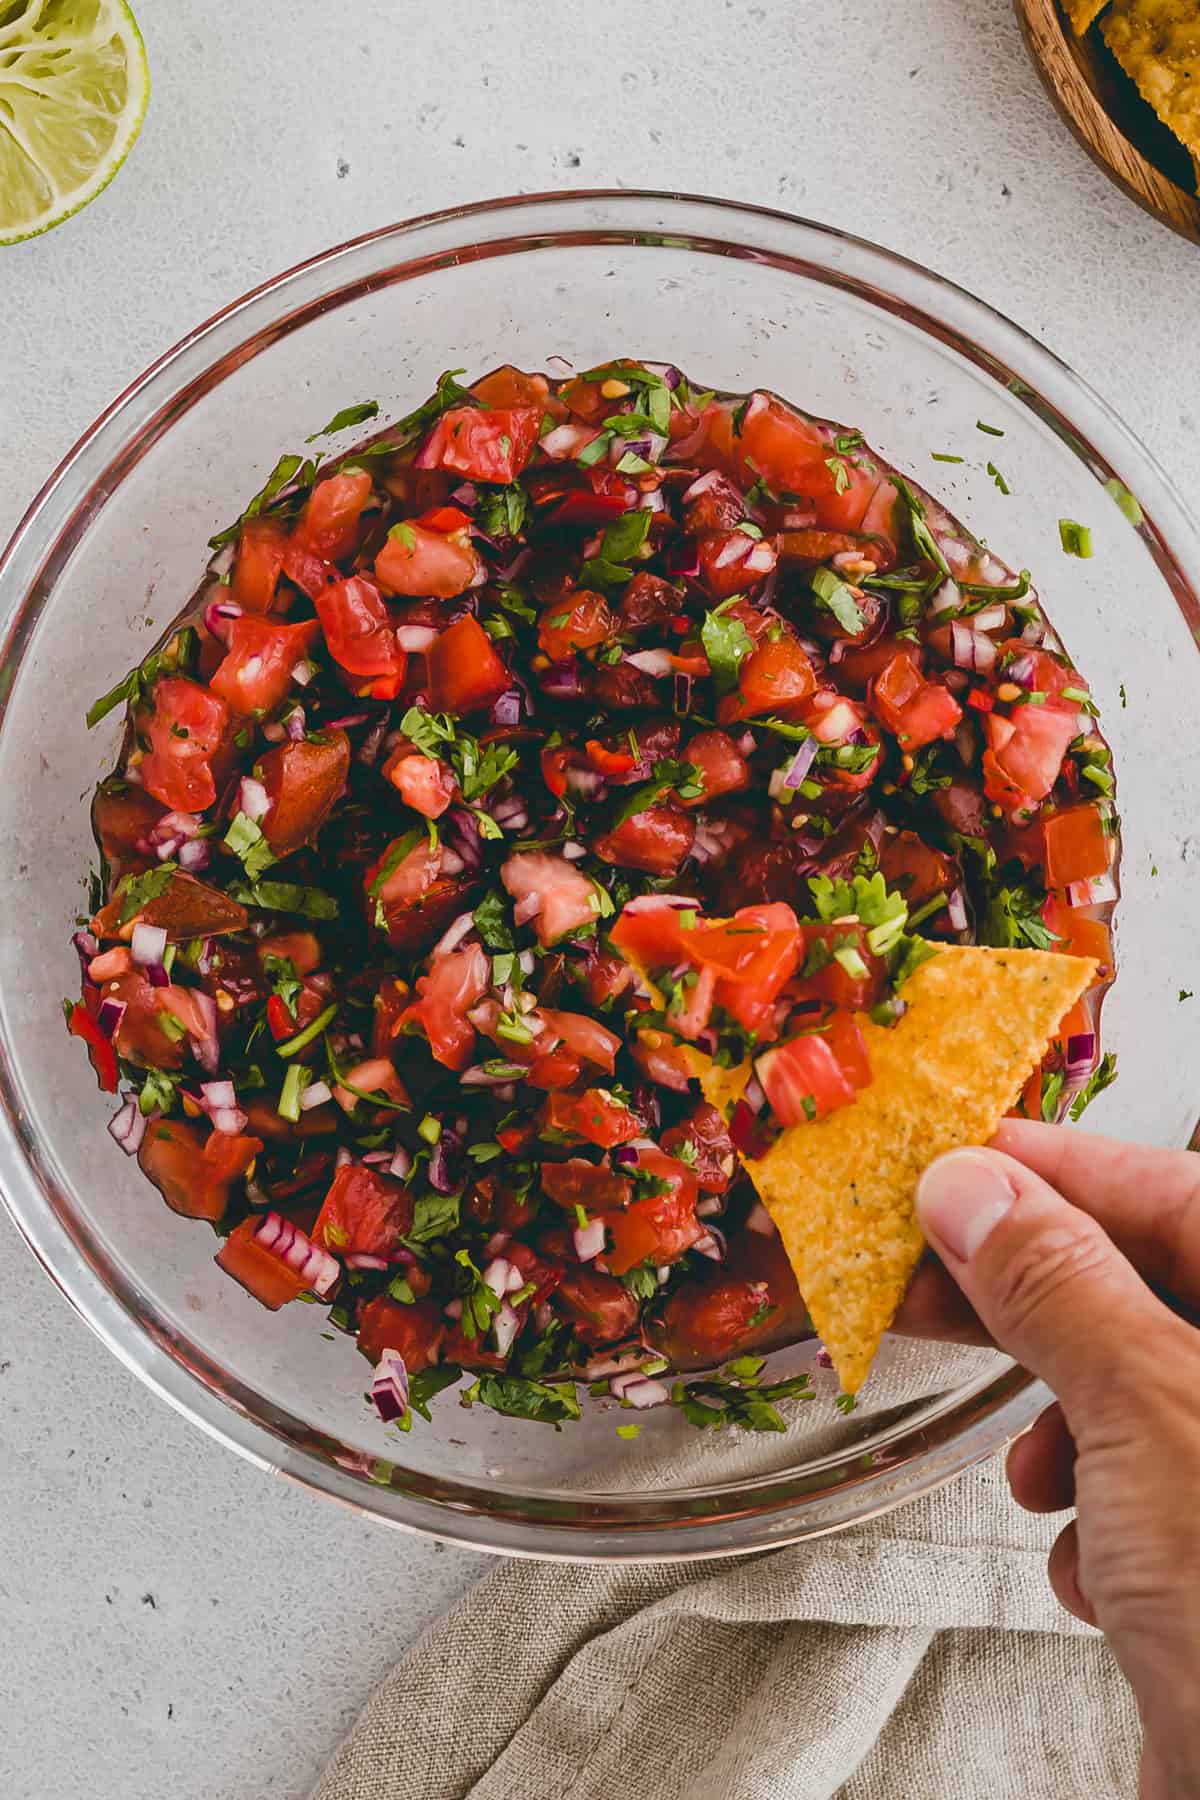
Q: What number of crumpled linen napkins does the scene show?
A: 1